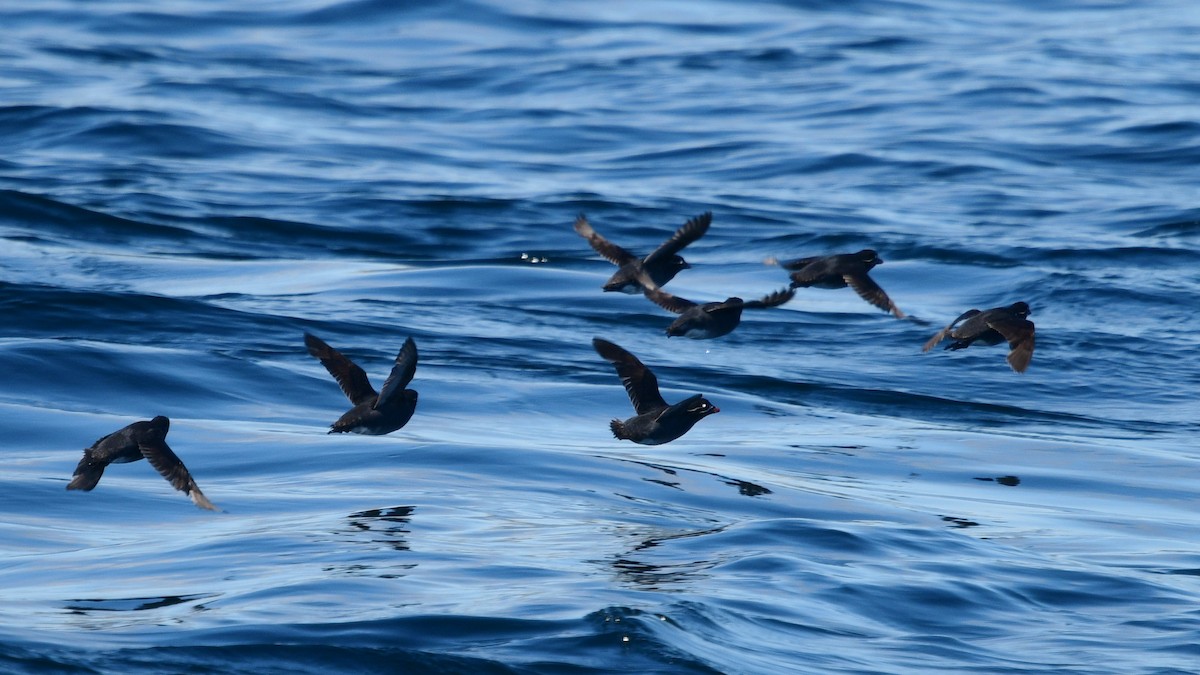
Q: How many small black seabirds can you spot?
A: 7